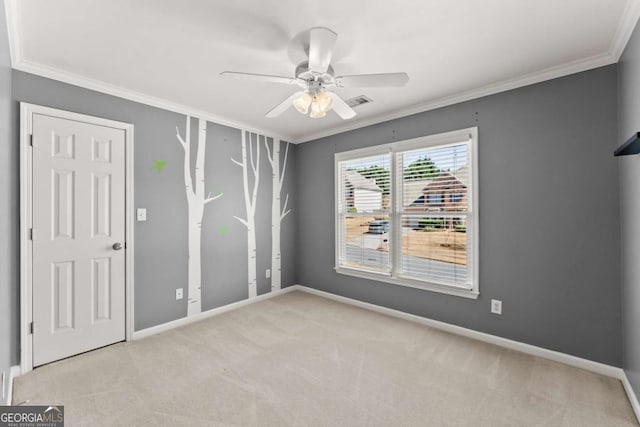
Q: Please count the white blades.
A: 5